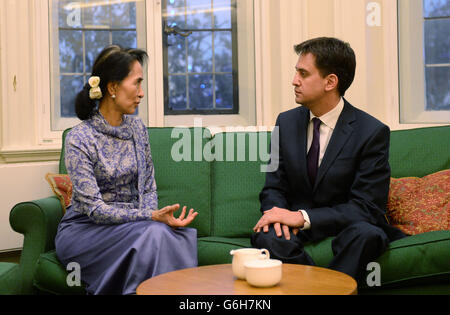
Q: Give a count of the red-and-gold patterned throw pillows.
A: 2